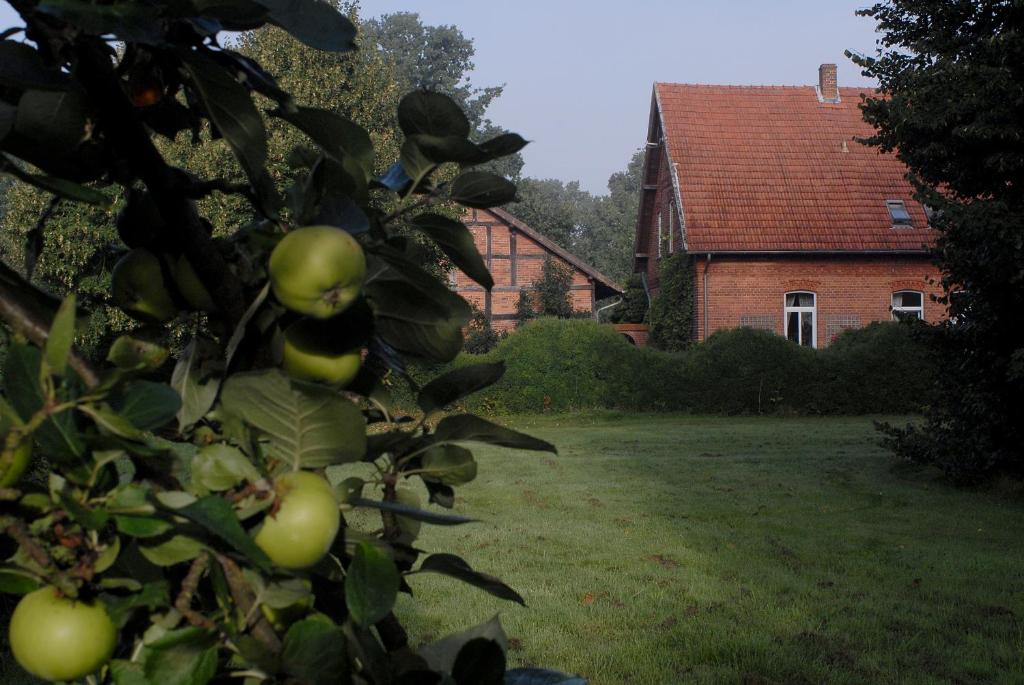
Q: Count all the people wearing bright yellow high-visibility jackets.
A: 0